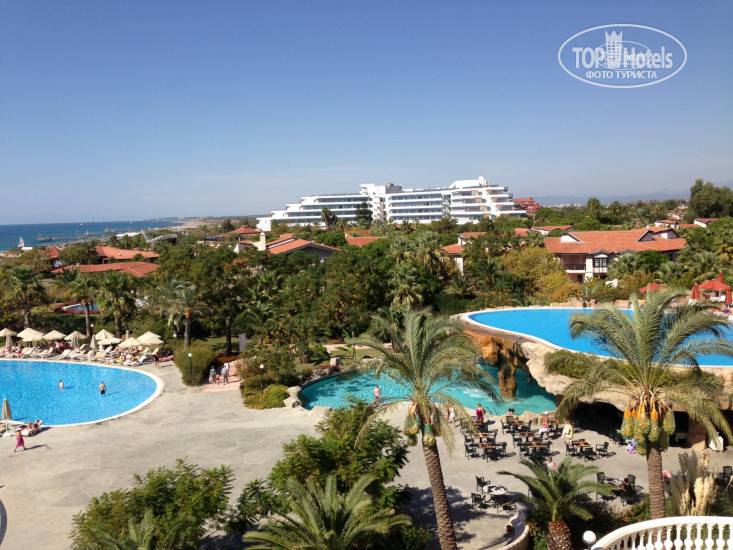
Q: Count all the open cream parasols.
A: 10